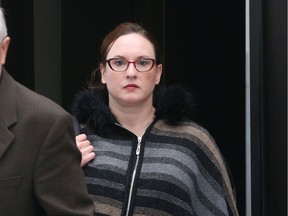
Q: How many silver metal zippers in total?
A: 1